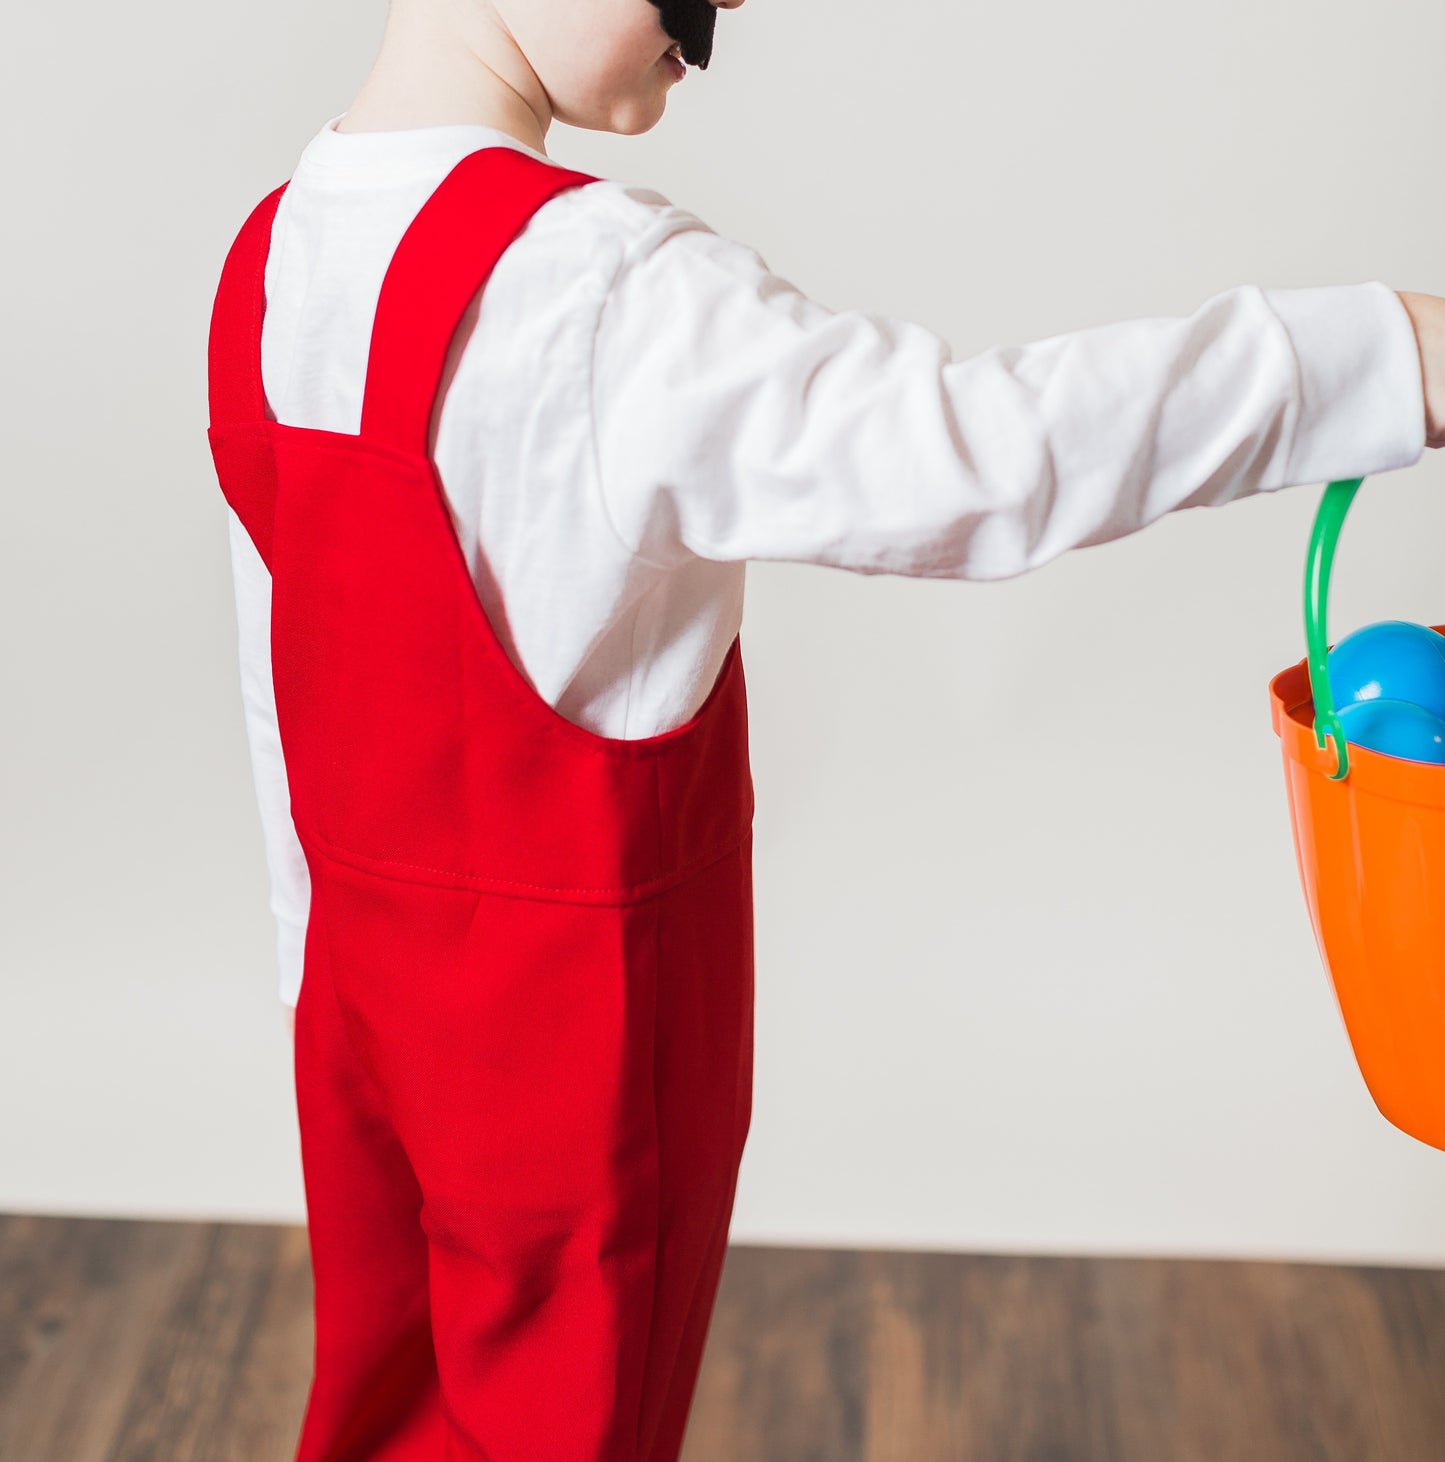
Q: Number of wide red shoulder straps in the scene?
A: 2